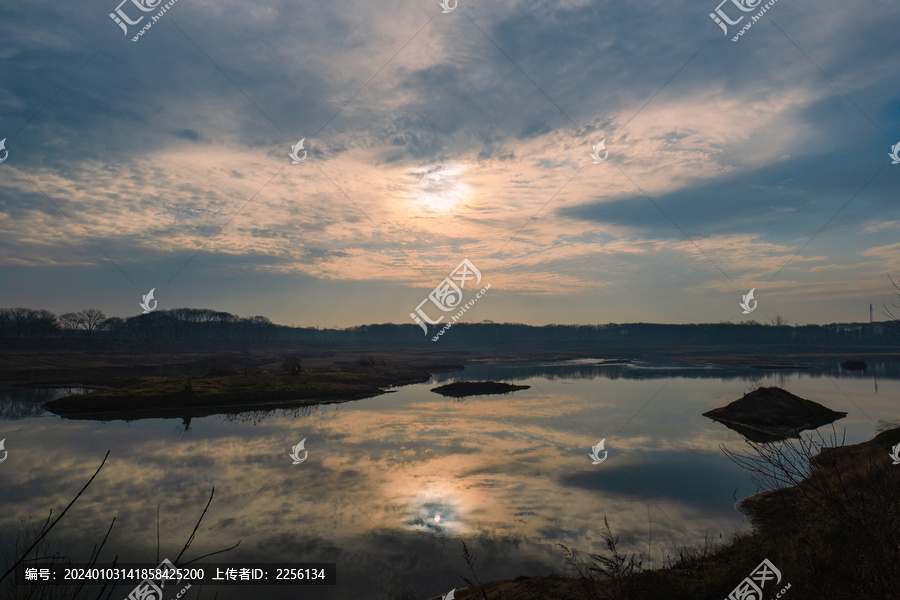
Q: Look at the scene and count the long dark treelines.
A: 1